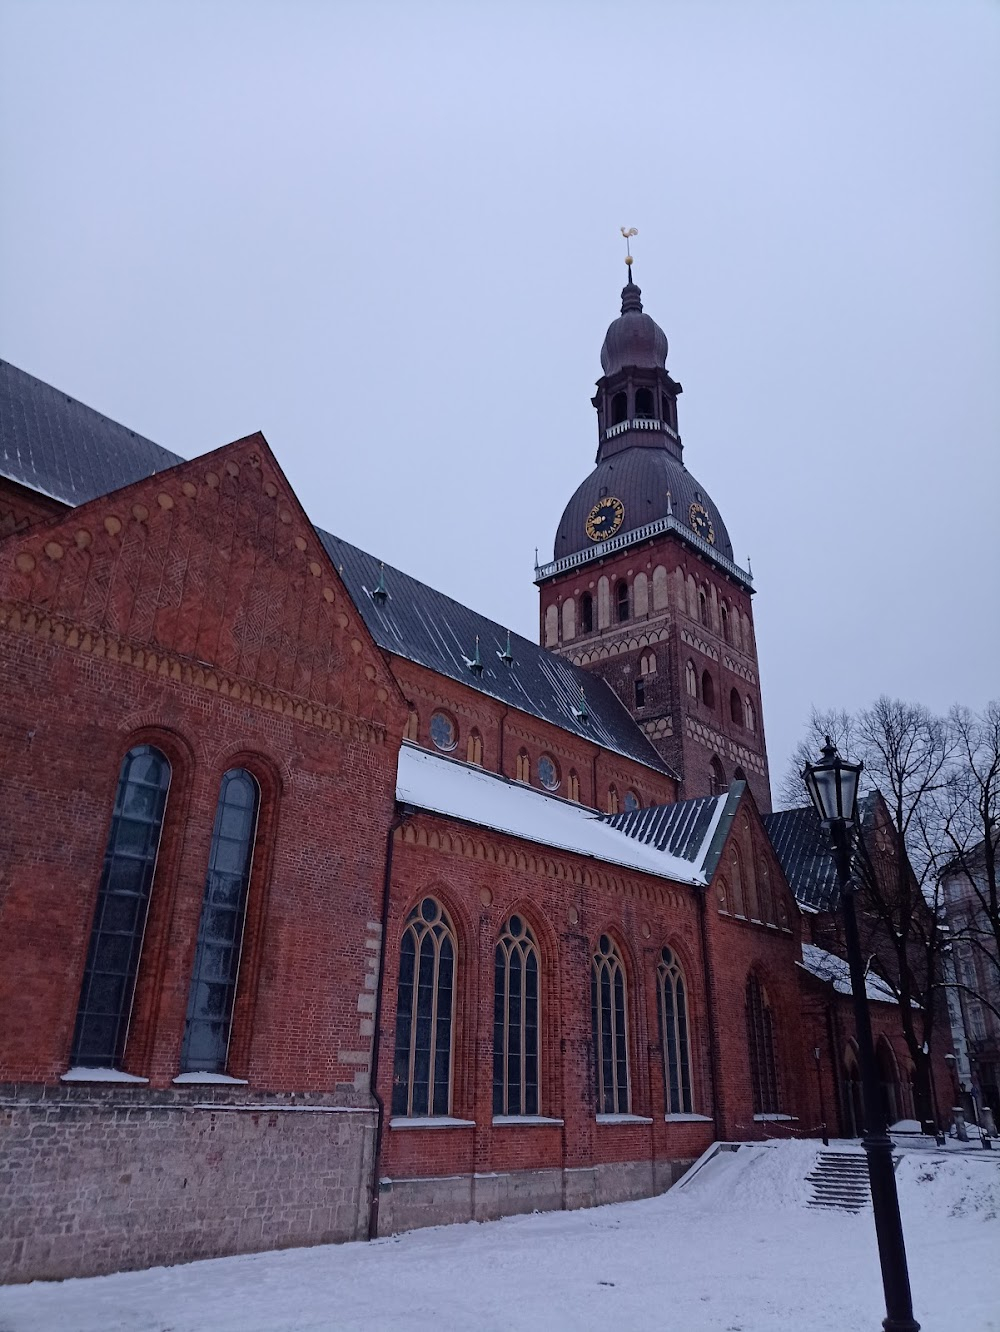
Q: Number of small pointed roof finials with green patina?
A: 4